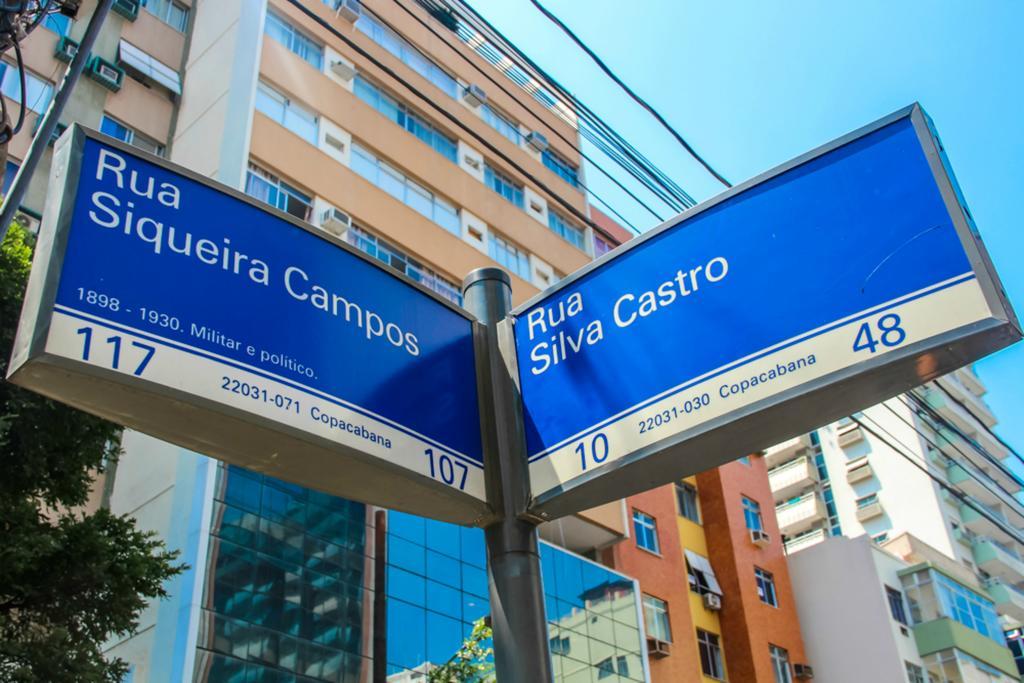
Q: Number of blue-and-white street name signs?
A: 2